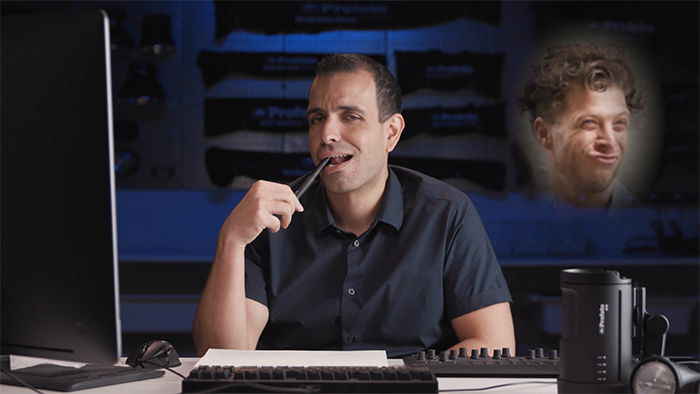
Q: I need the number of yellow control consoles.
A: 0